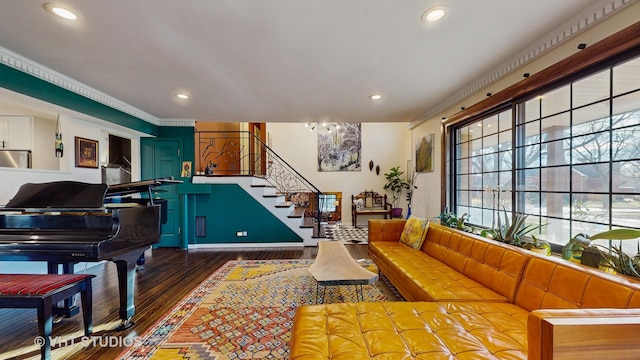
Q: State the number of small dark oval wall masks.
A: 2